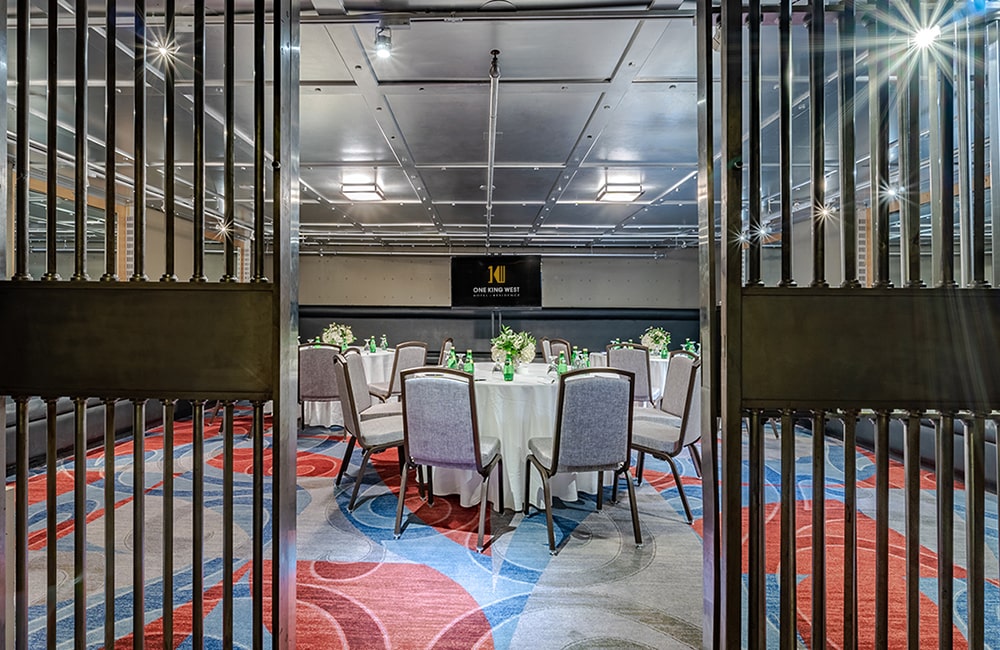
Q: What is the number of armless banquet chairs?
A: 12